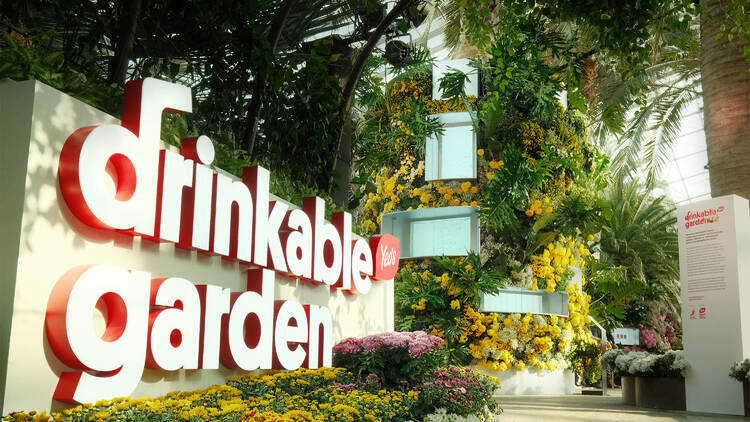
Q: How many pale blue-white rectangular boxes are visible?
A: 4